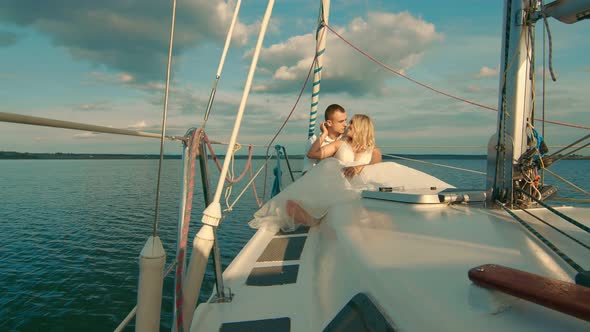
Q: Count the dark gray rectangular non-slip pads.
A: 4